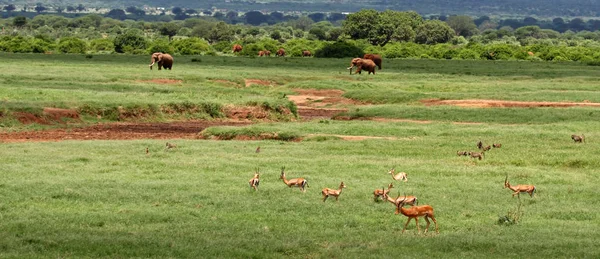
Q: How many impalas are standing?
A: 7